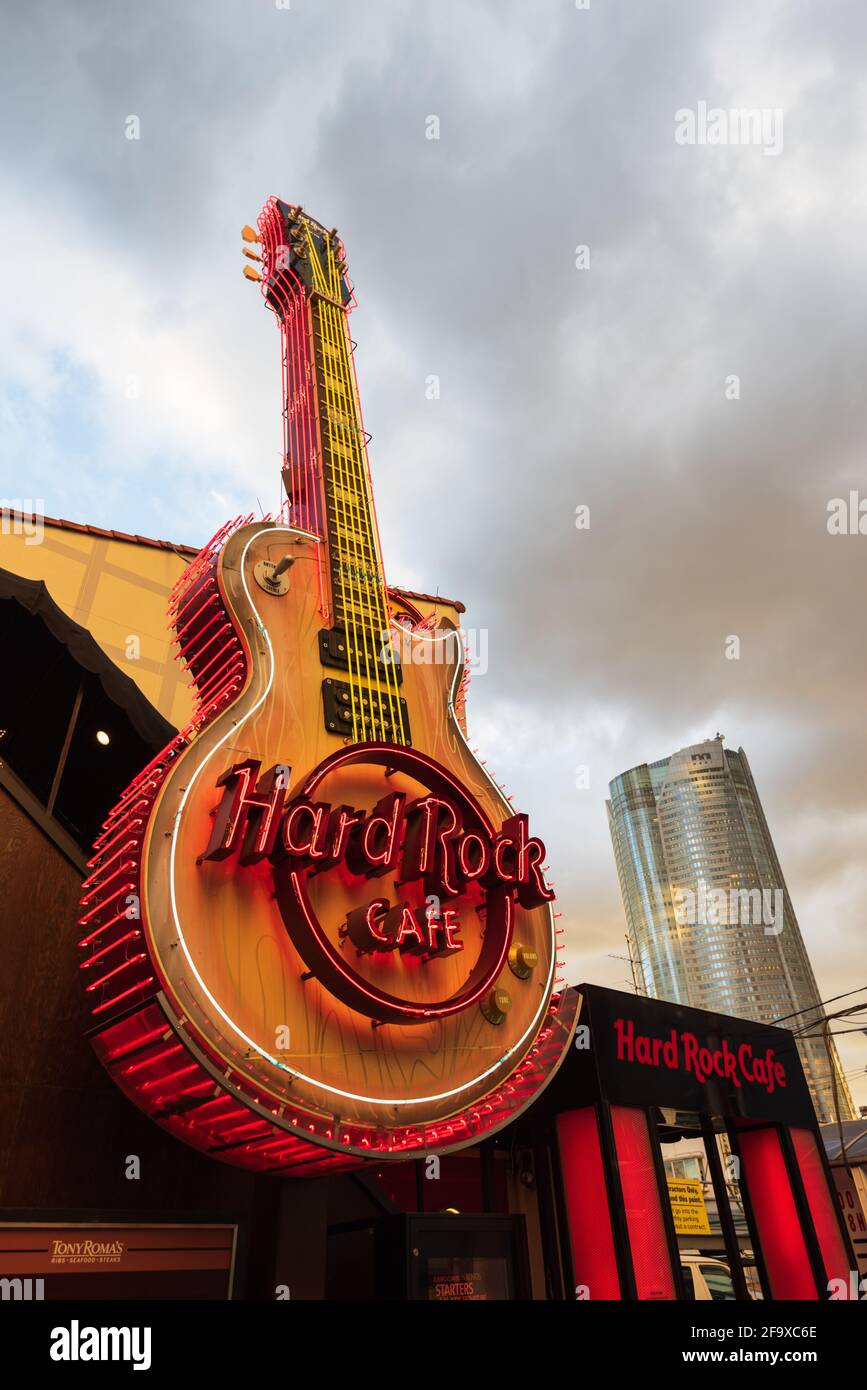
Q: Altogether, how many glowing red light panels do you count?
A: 4